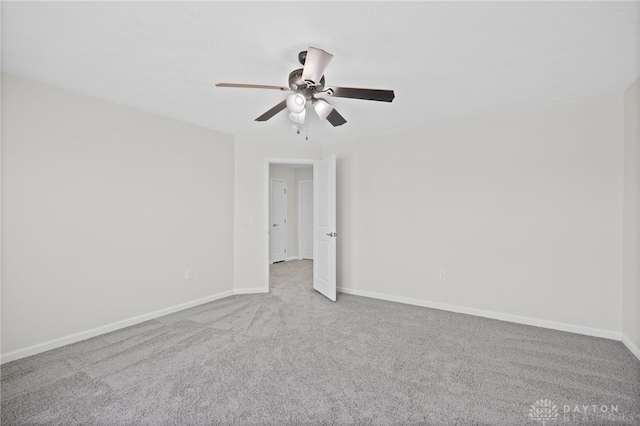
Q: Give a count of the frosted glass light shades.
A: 3